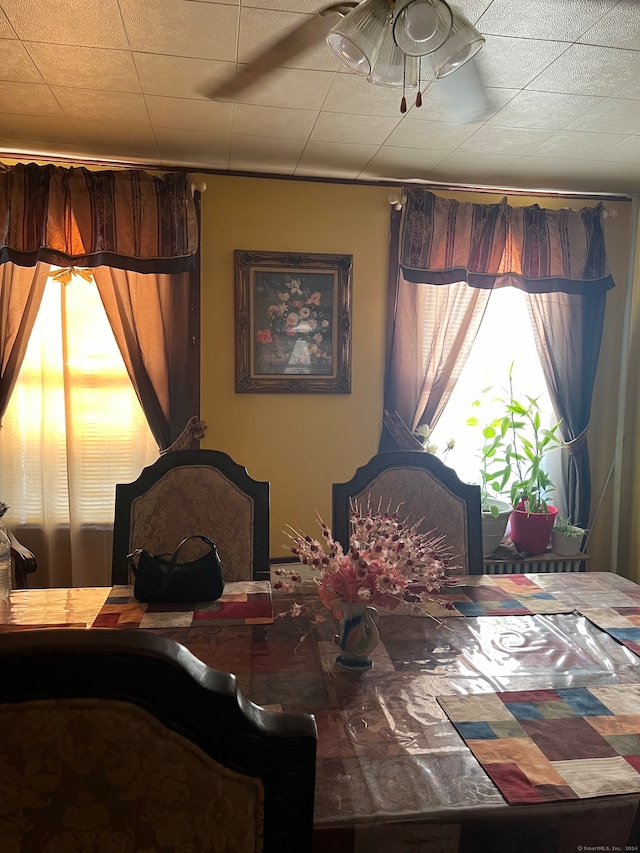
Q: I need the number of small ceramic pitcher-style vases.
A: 1